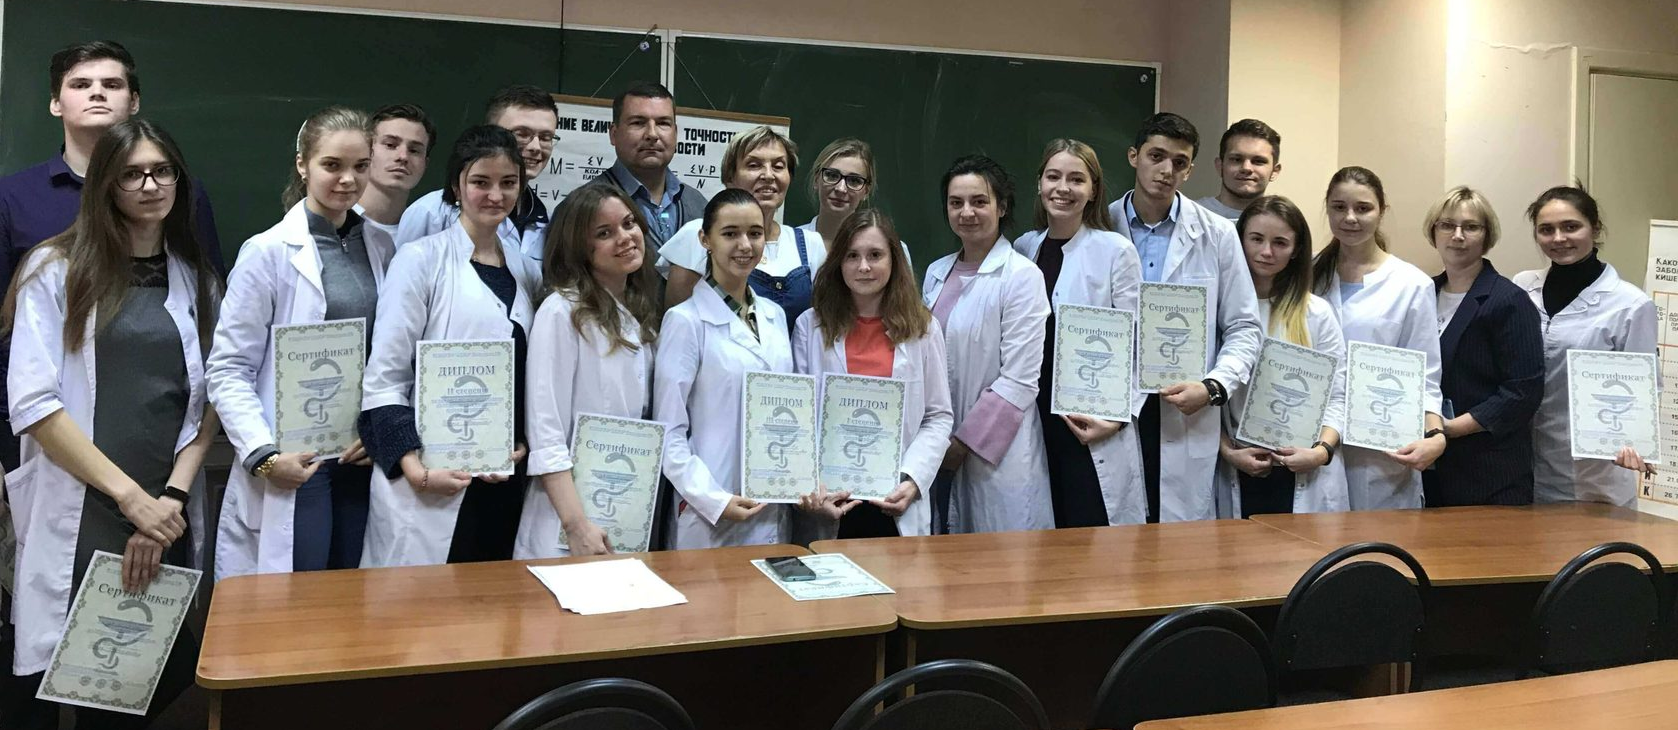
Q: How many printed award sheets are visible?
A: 12